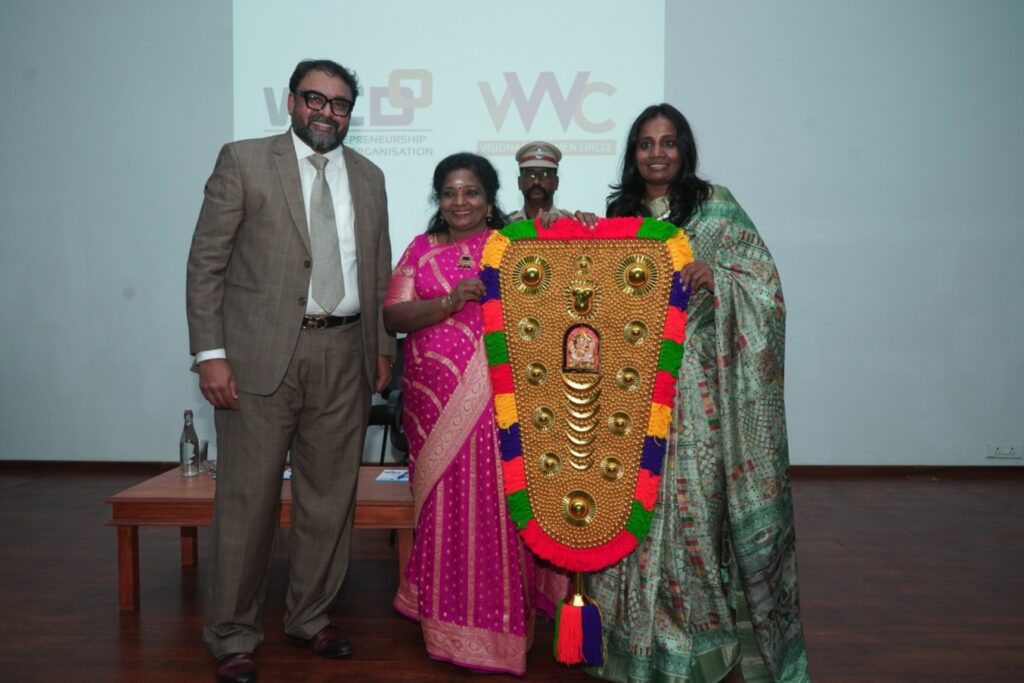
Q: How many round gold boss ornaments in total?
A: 12